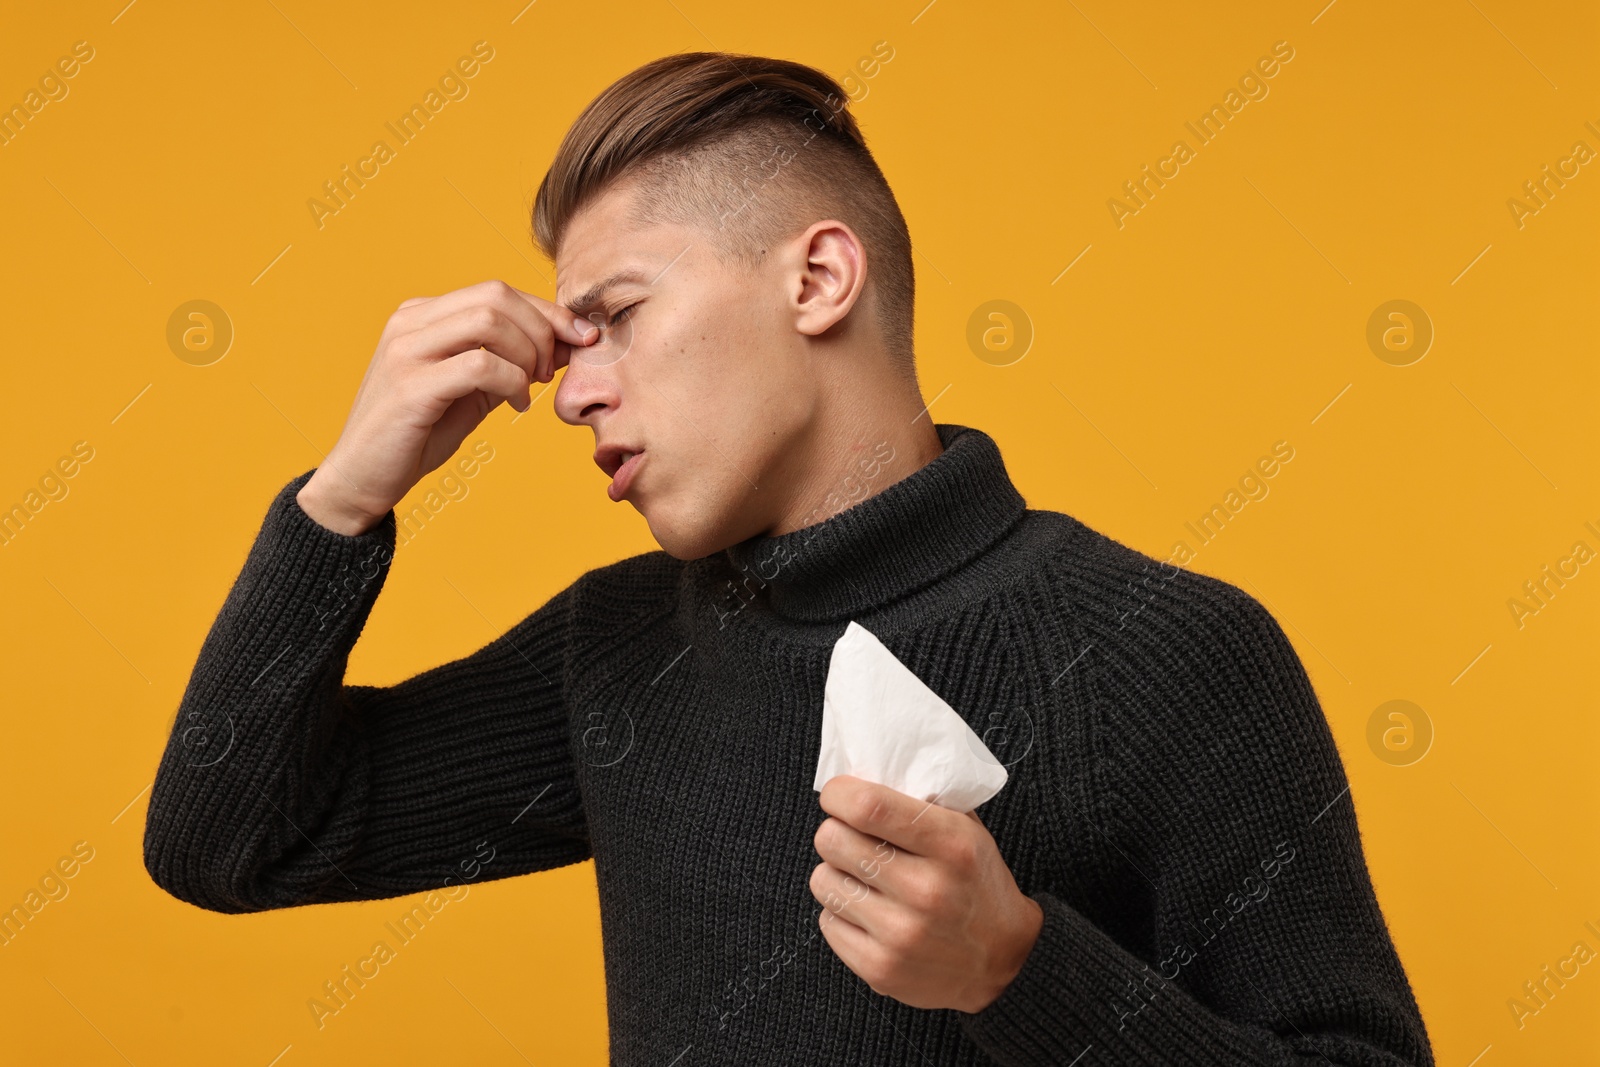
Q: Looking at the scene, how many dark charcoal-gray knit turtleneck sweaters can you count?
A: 1